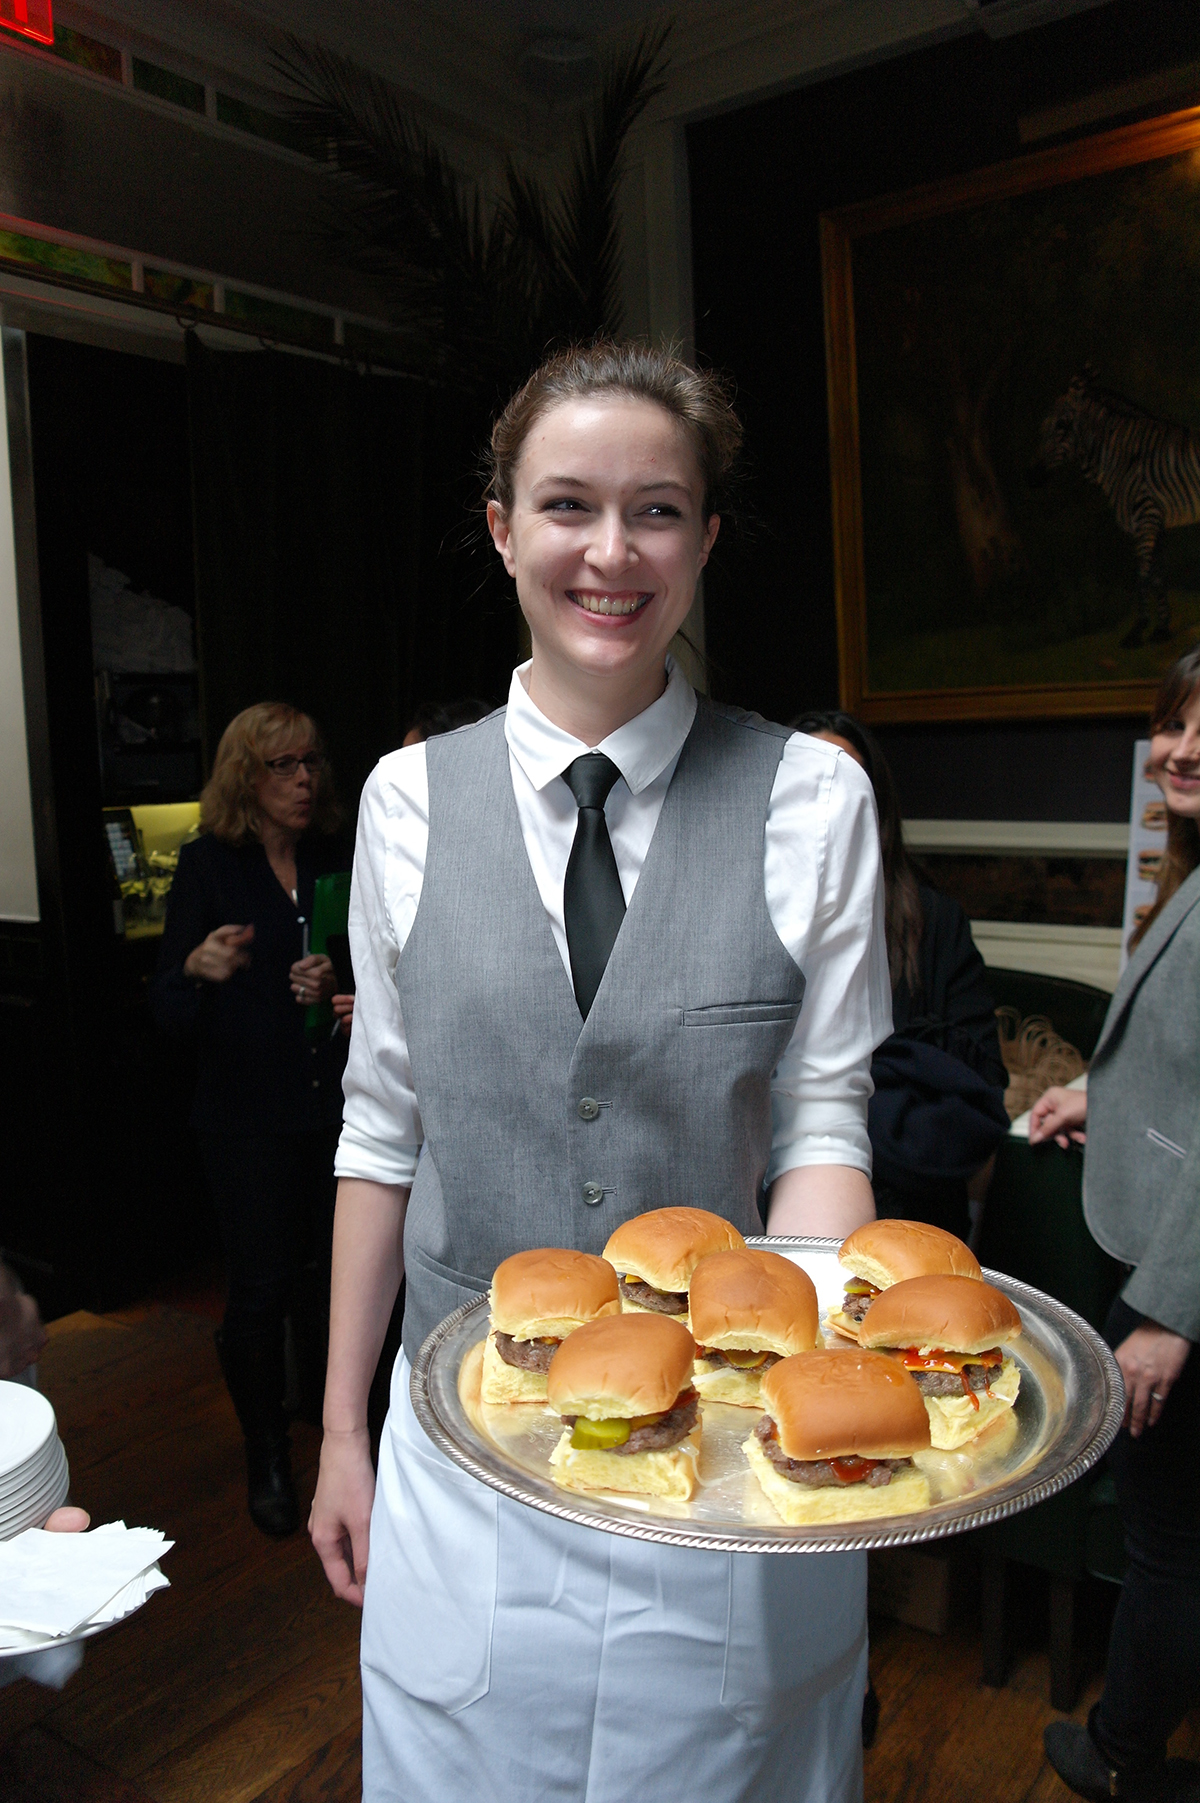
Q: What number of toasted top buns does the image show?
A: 7